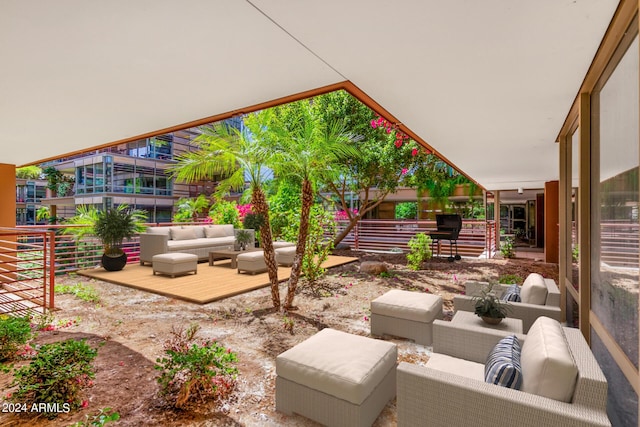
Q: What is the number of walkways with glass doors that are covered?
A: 1